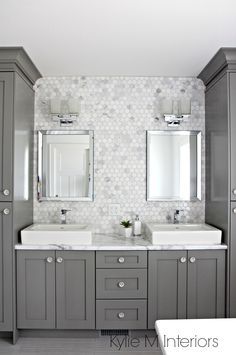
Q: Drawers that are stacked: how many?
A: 3